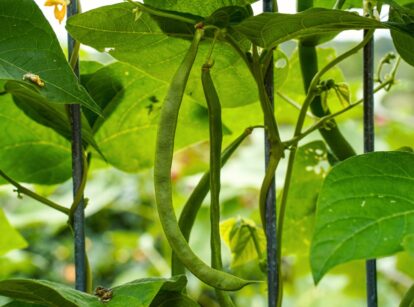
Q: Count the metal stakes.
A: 3